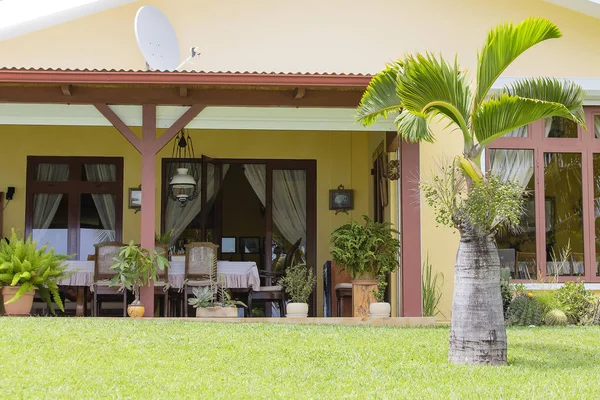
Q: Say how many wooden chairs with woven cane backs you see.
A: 3